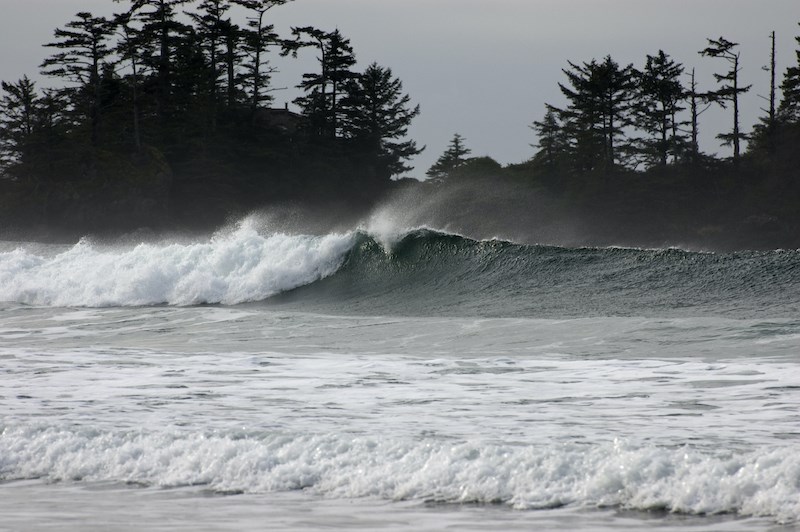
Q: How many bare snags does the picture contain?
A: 2